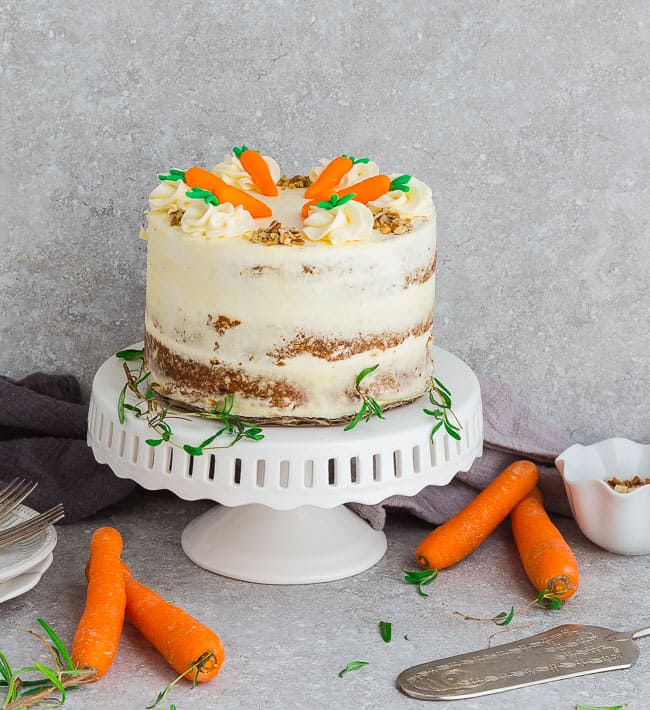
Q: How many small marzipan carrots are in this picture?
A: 6